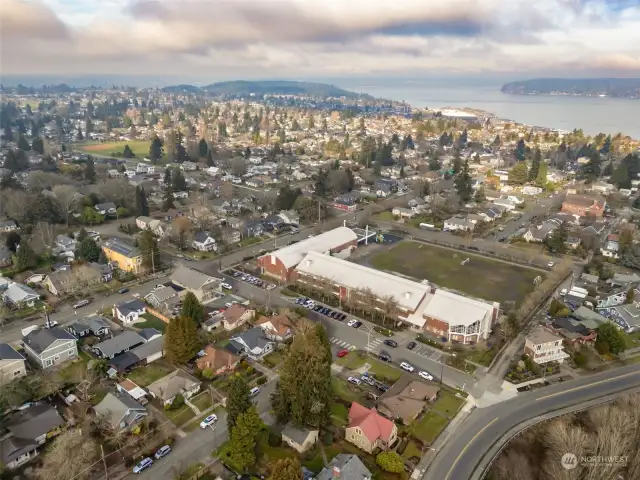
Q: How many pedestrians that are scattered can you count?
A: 0